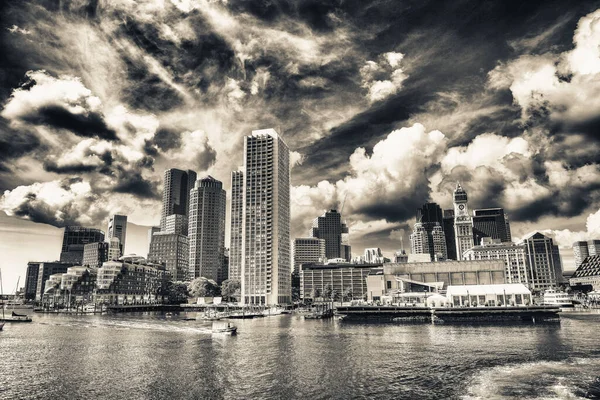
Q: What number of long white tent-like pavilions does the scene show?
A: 1